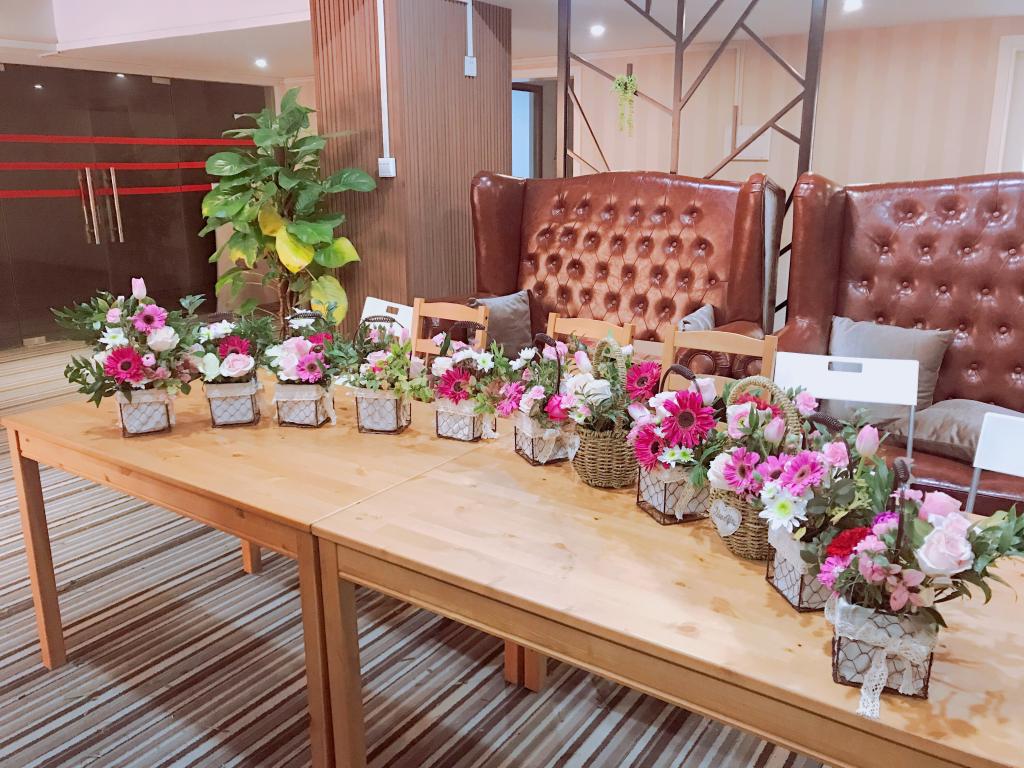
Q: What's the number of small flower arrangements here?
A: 11